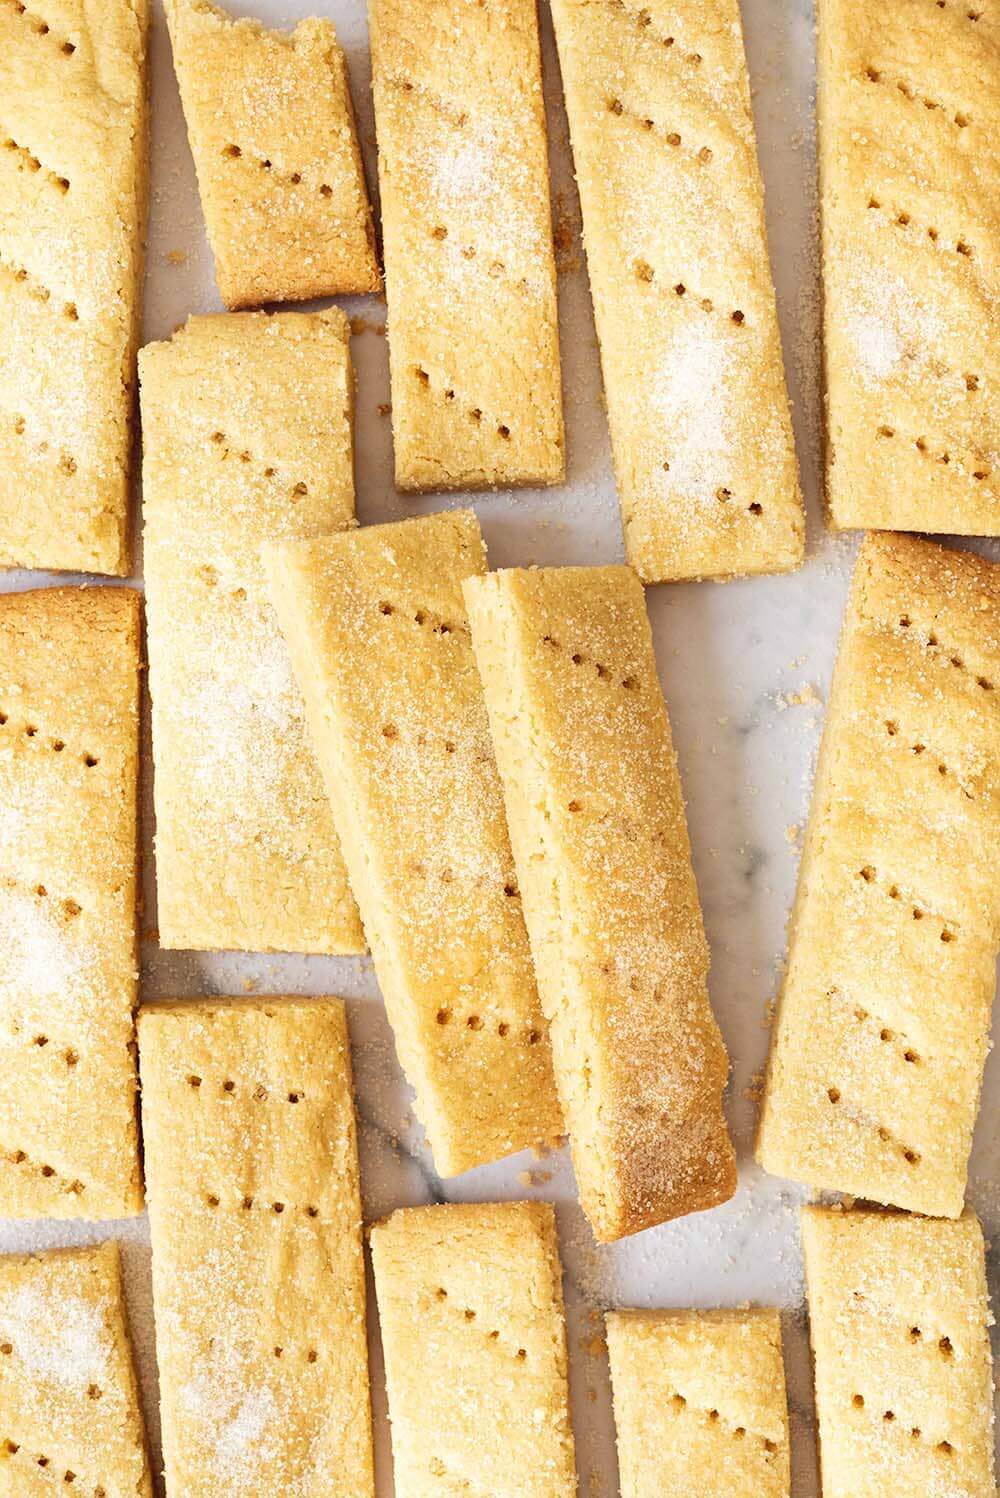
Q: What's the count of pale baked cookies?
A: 15